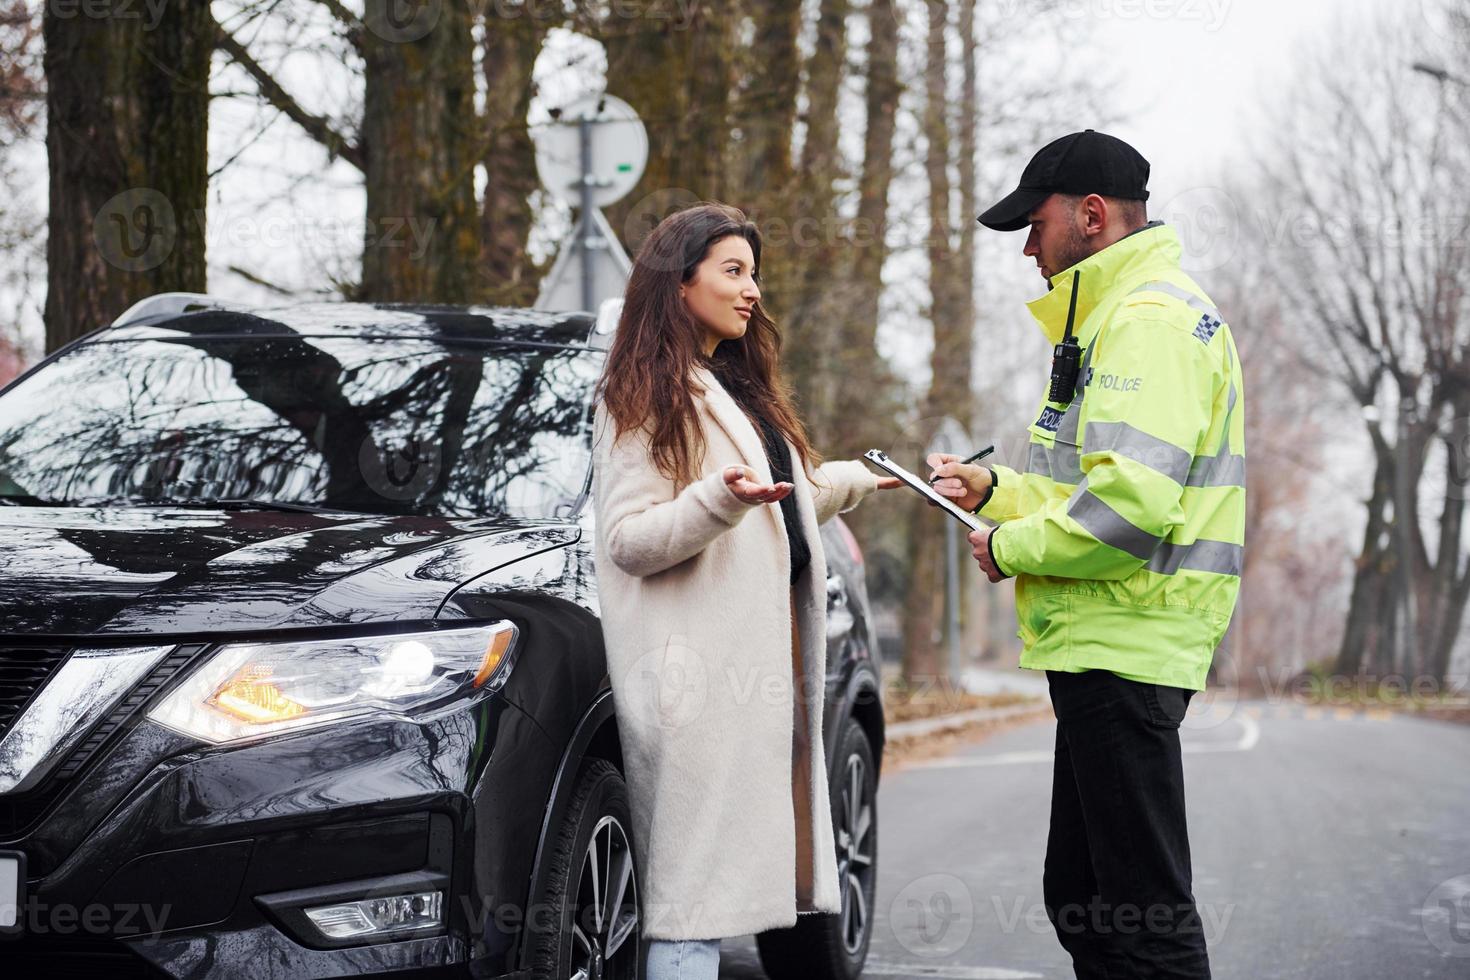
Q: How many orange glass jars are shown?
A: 0